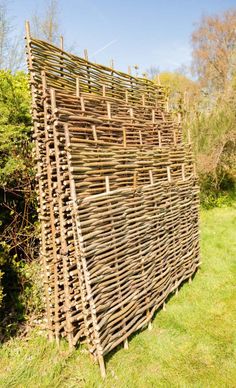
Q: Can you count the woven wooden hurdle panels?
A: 5